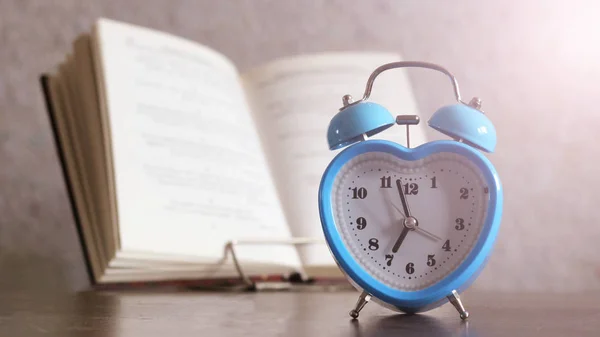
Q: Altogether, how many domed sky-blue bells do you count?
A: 2